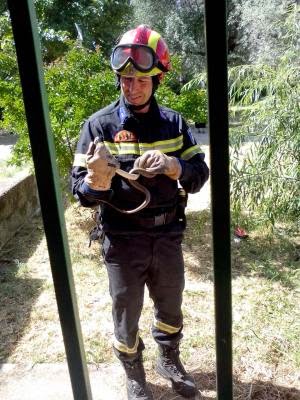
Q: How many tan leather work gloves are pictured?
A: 2